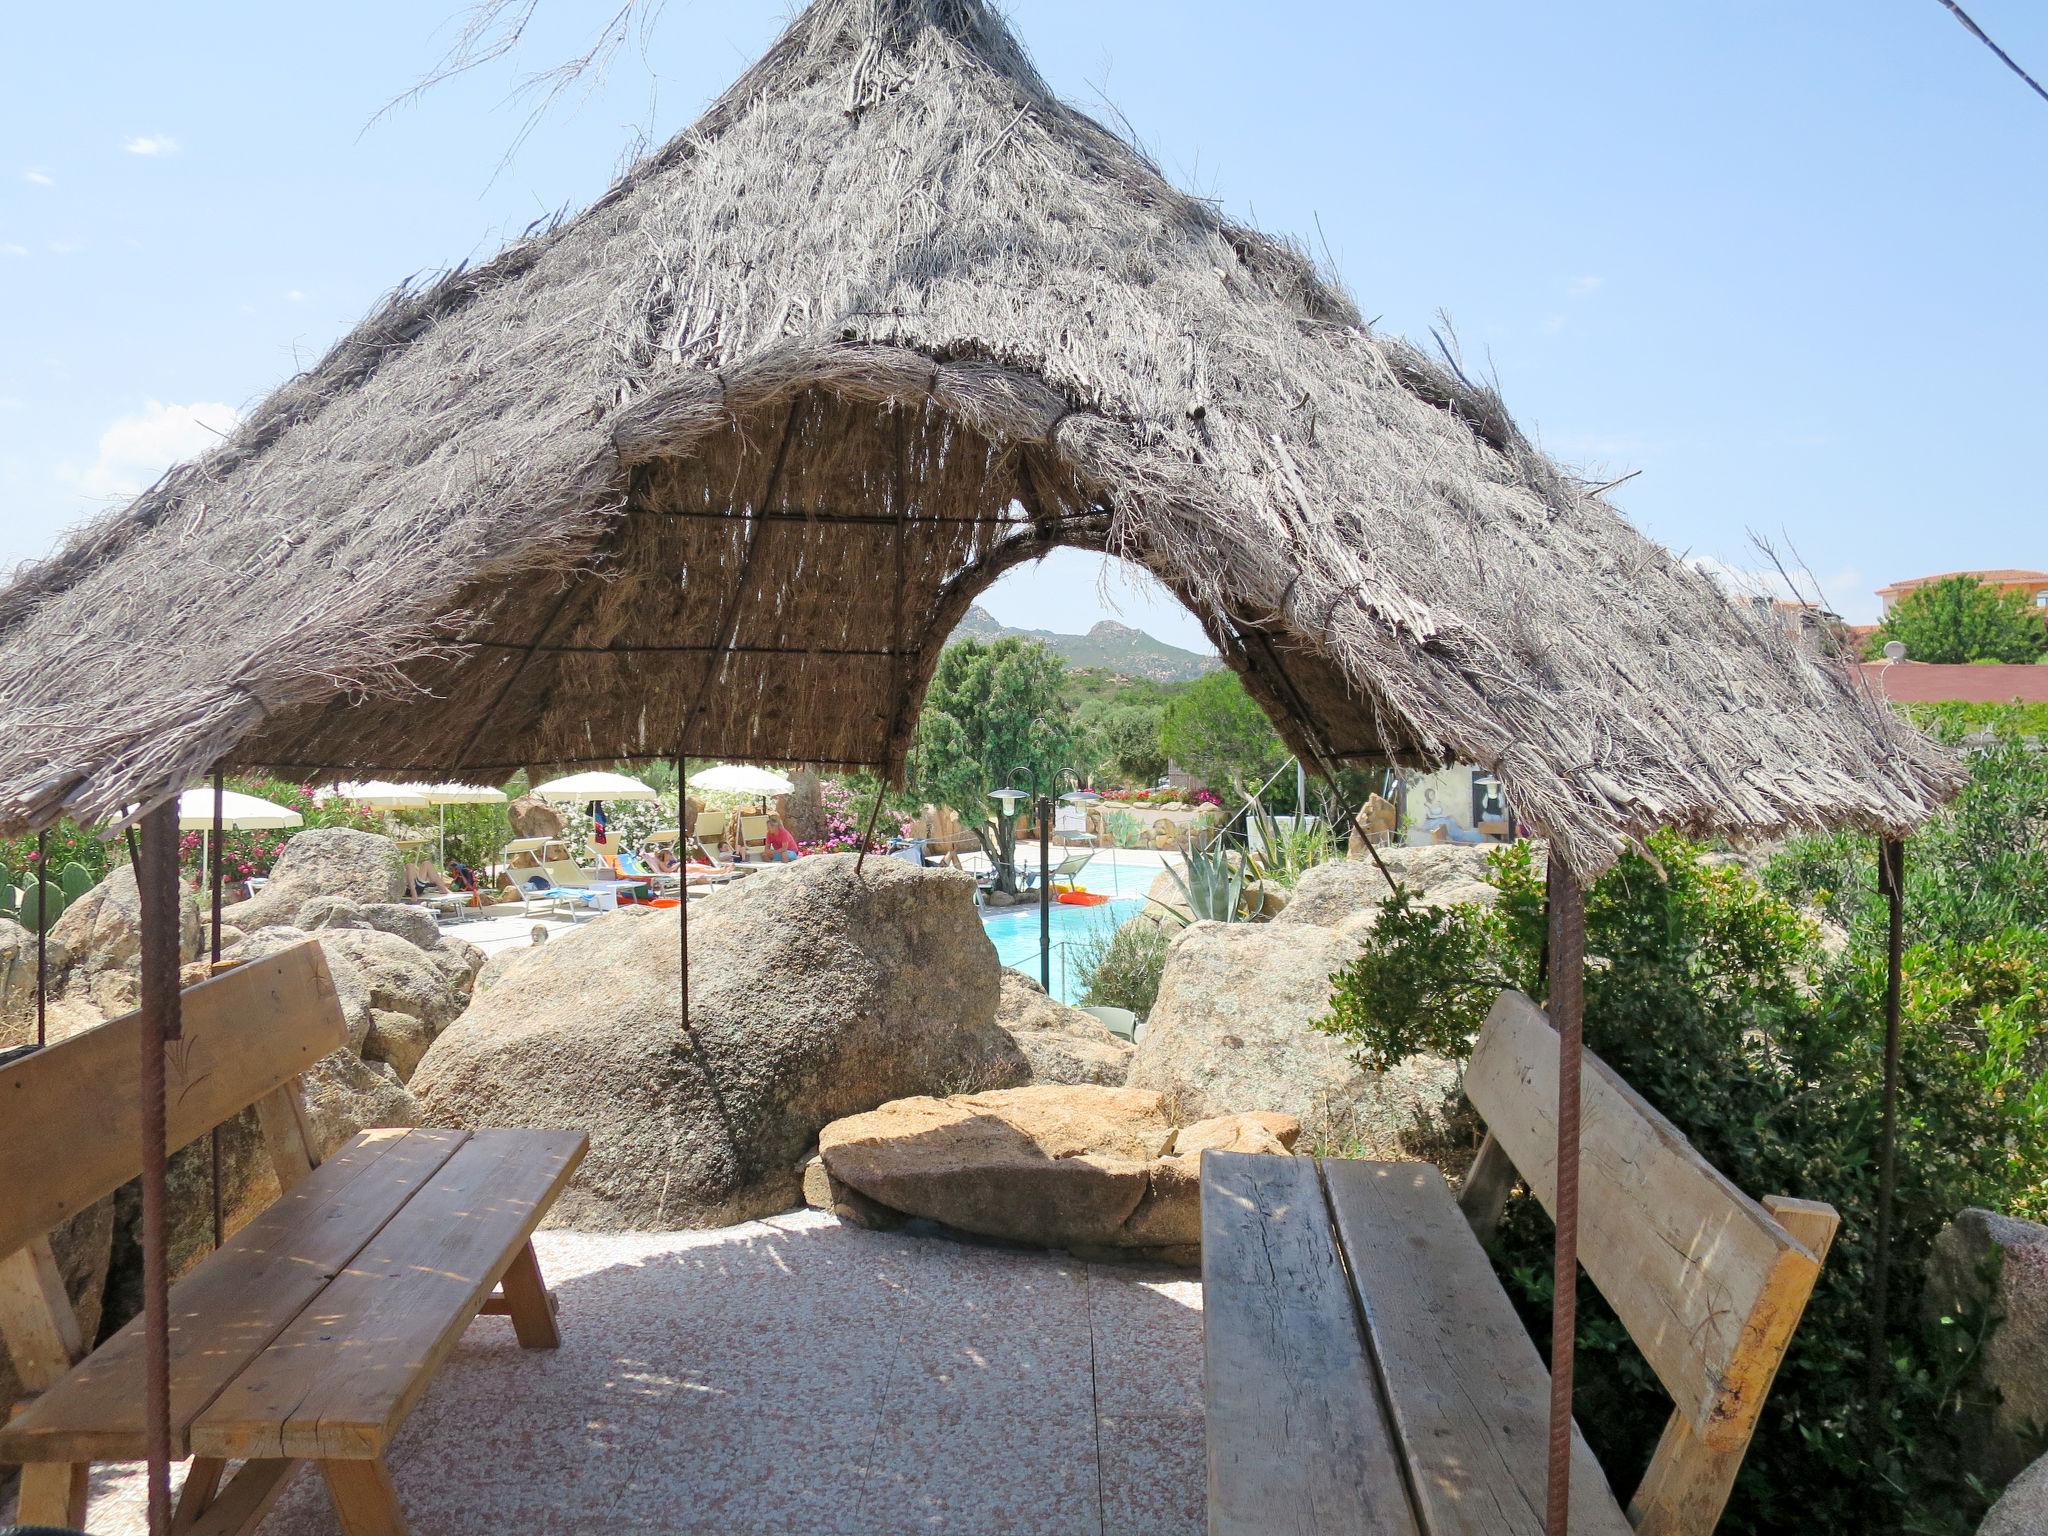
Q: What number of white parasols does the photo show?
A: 5